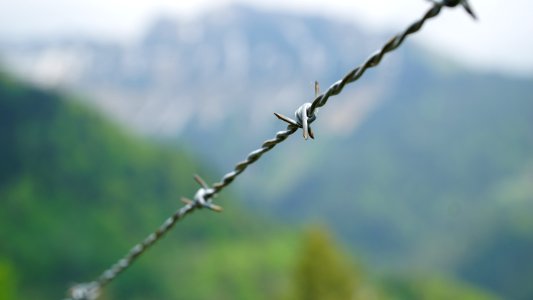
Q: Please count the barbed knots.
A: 4